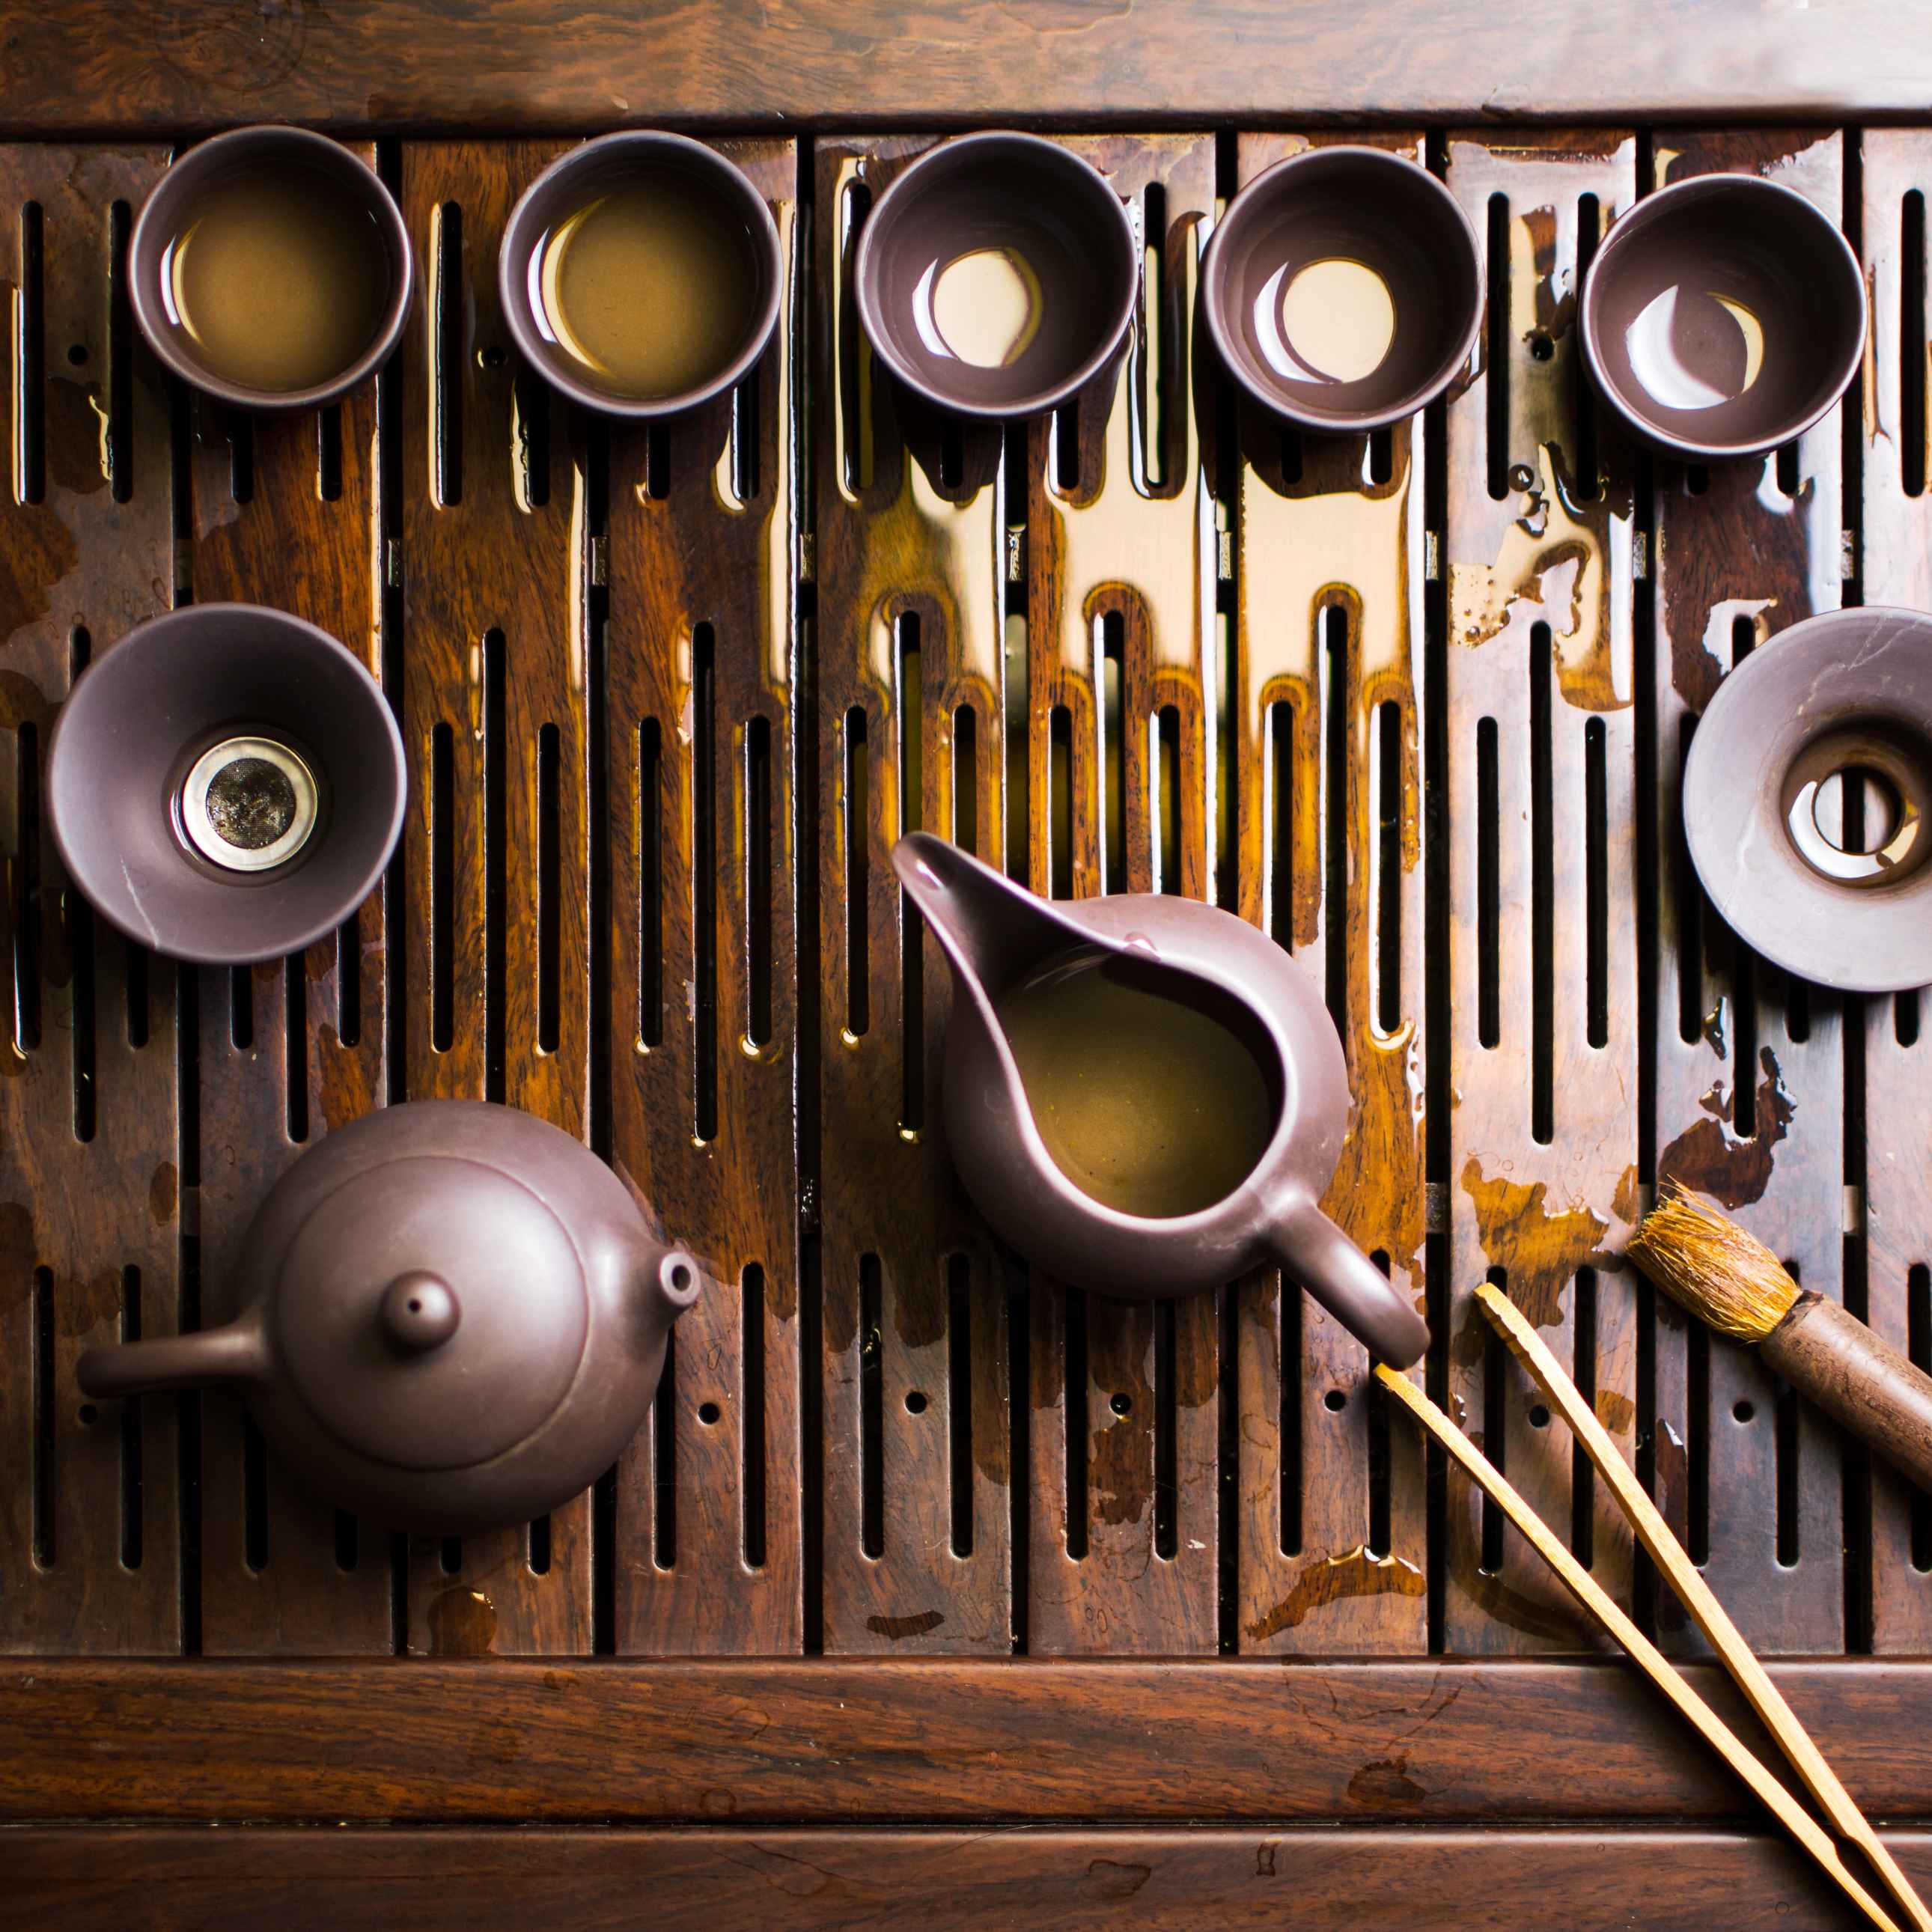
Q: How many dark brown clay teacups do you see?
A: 5